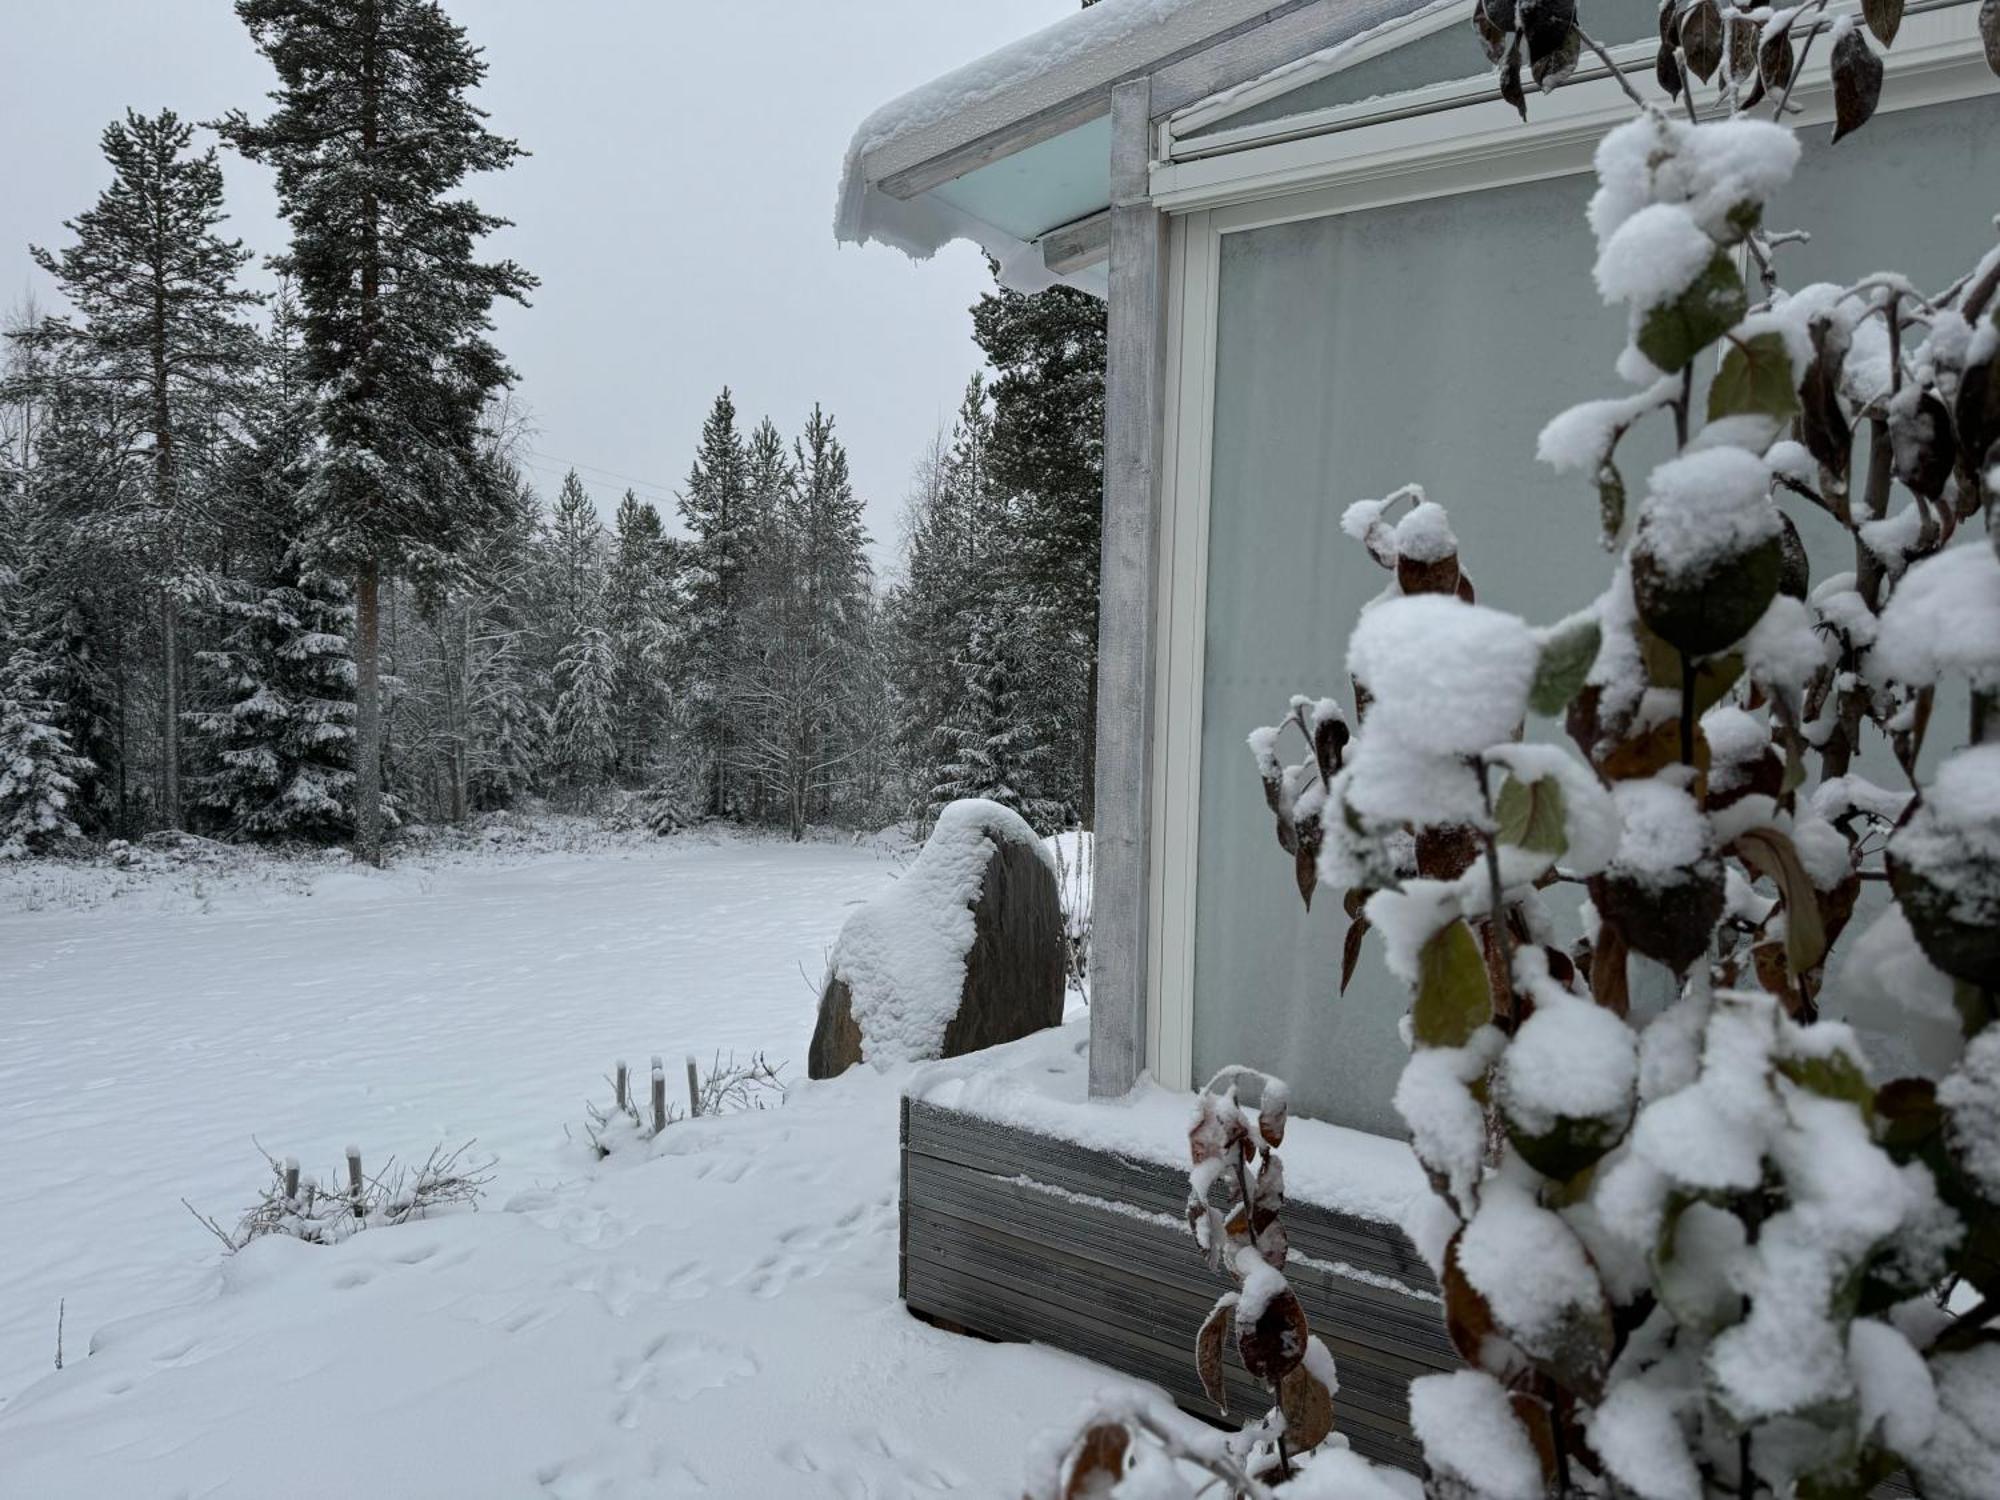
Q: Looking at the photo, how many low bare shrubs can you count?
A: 2